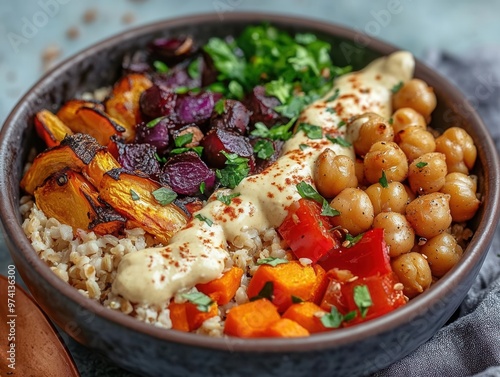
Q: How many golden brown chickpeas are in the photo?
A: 15